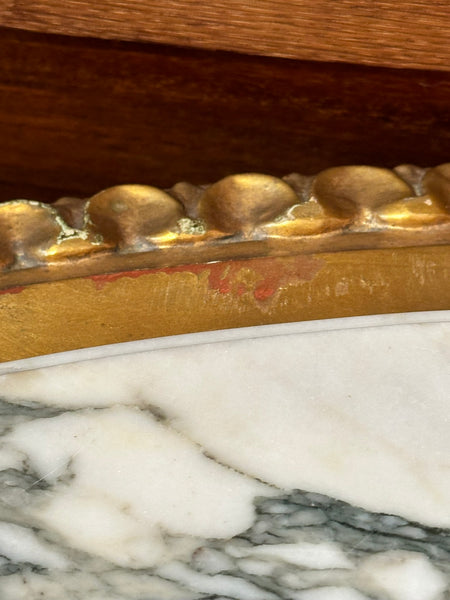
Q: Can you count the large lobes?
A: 5